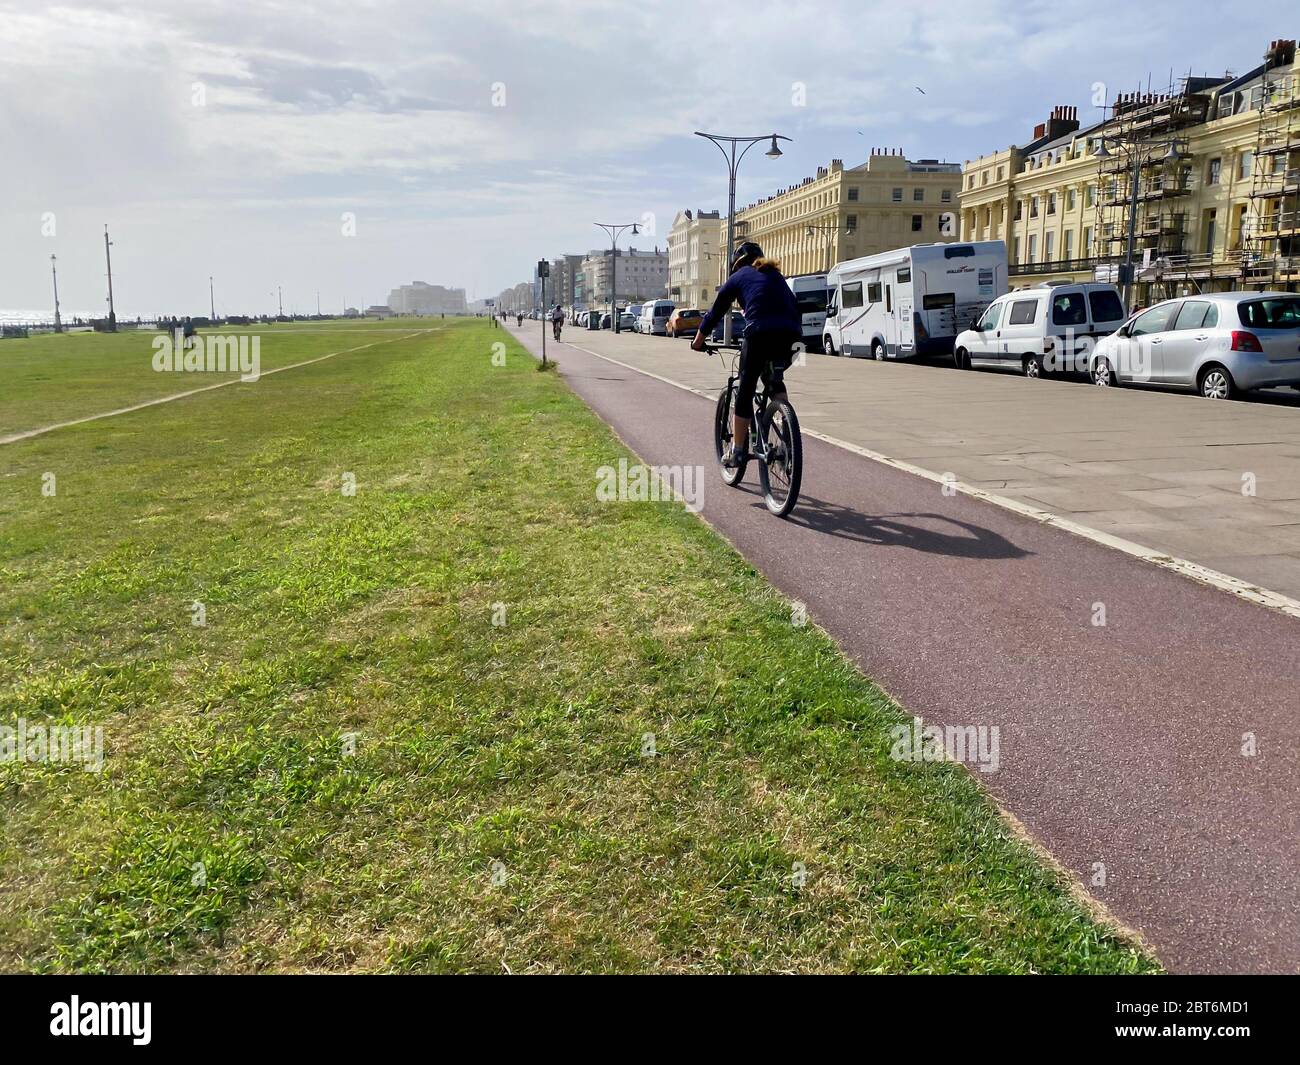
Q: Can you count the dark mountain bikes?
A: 1